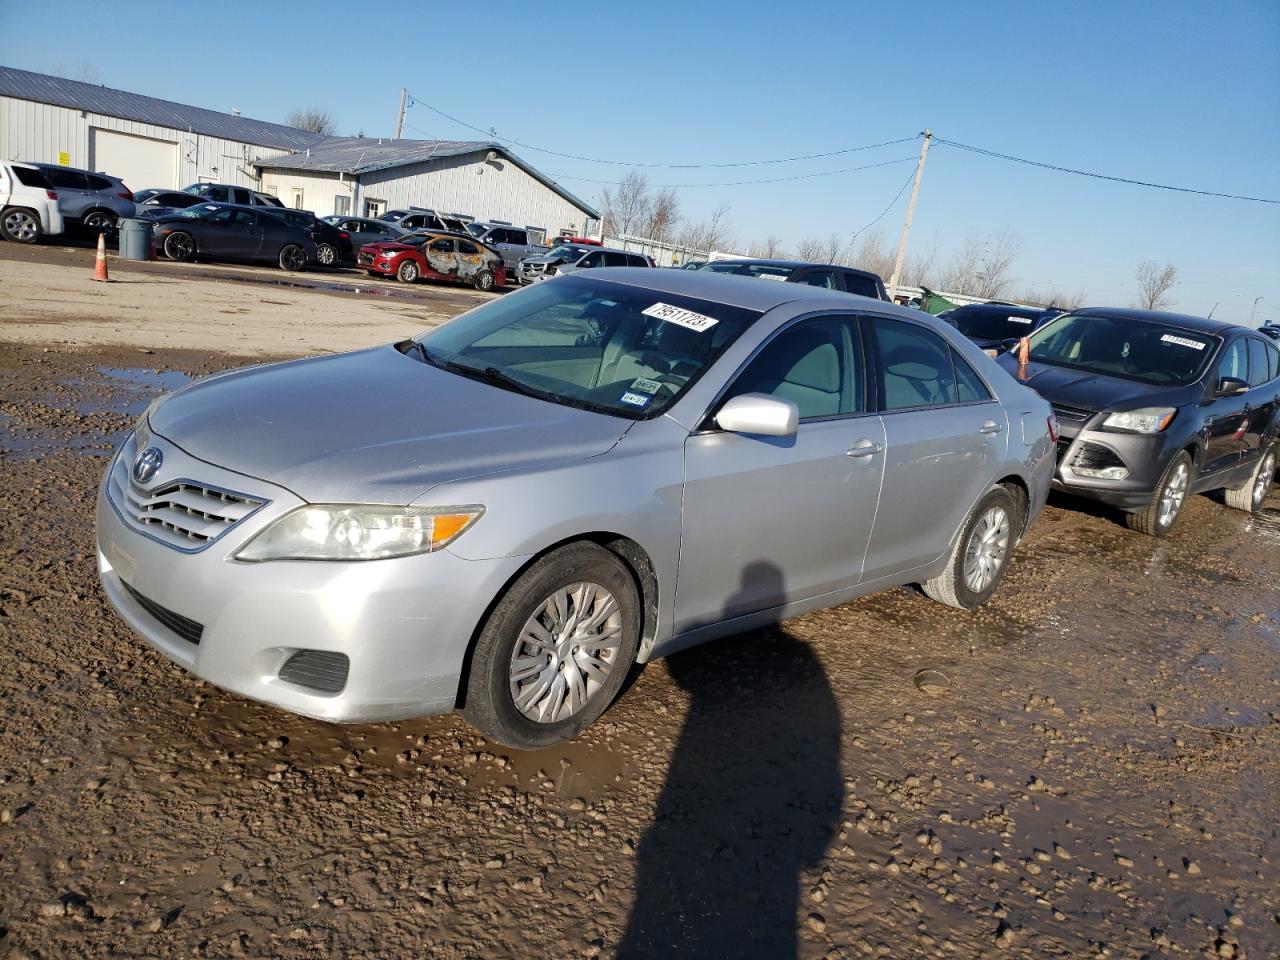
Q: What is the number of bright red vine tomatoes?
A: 0